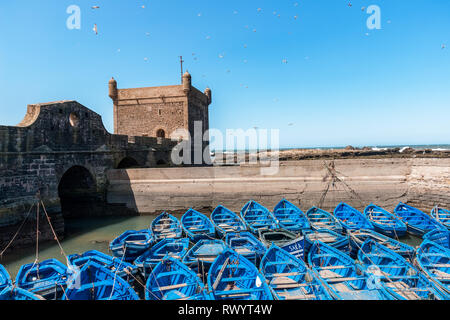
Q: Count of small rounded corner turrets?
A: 3